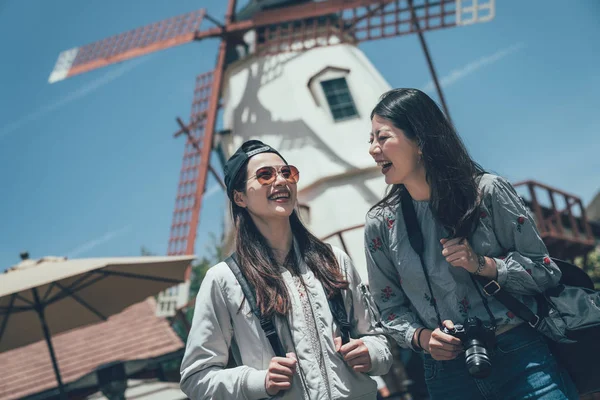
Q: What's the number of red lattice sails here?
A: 3